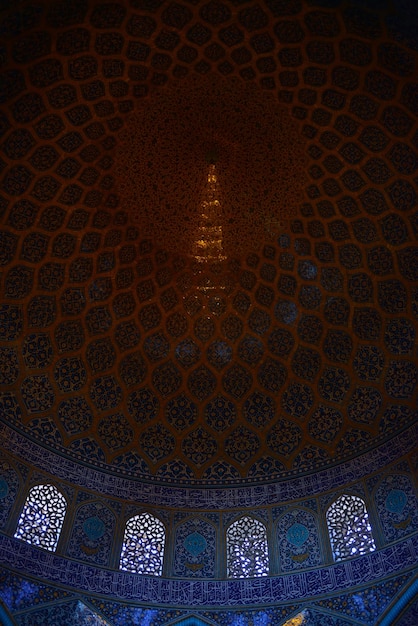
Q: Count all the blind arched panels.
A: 5